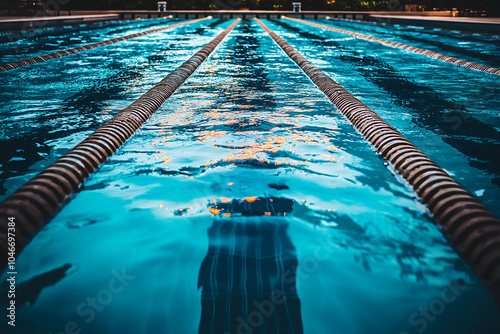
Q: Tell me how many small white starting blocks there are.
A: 2